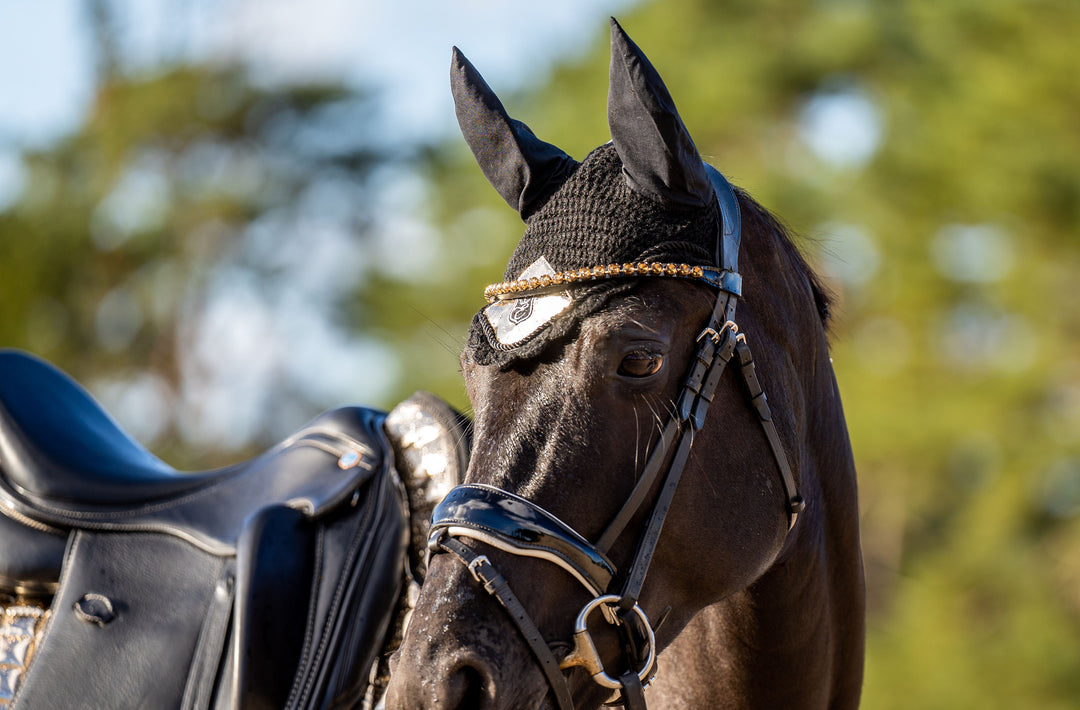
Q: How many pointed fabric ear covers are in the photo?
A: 2